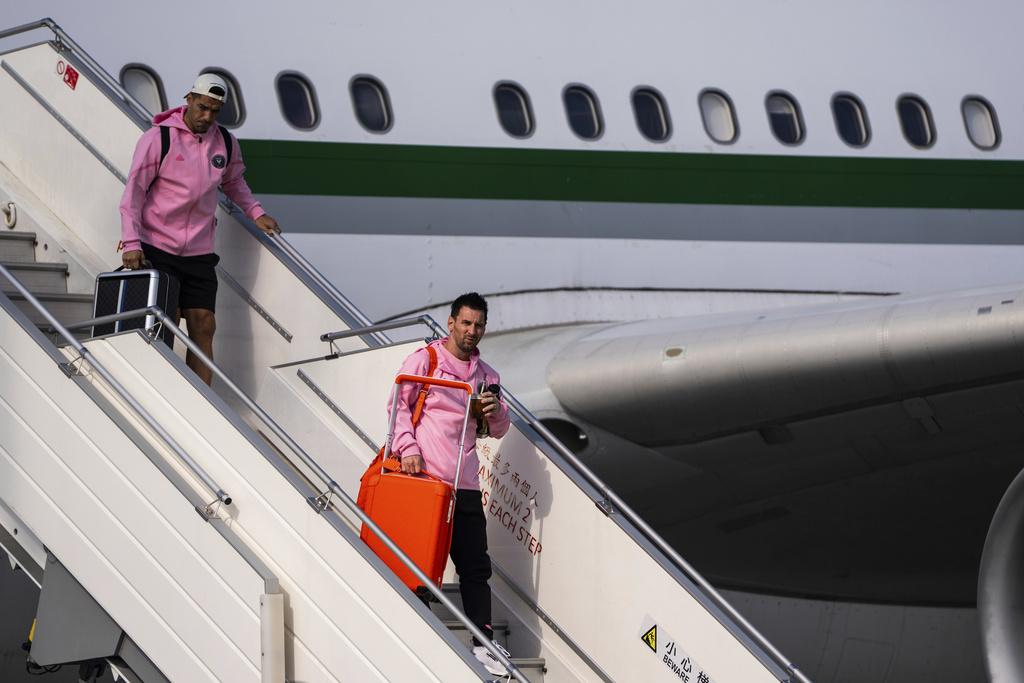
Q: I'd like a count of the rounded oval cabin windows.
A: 12